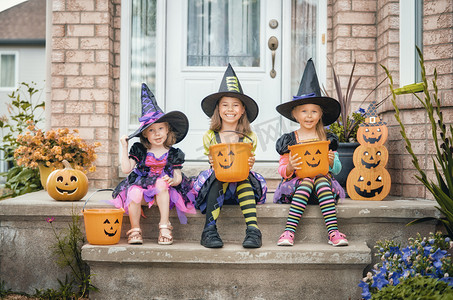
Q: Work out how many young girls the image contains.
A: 3